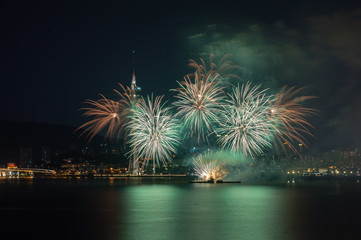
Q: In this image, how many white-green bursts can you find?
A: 3